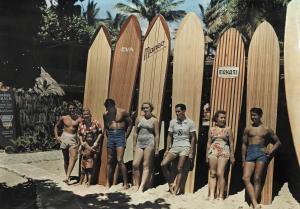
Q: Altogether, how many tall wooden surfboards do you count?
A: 7